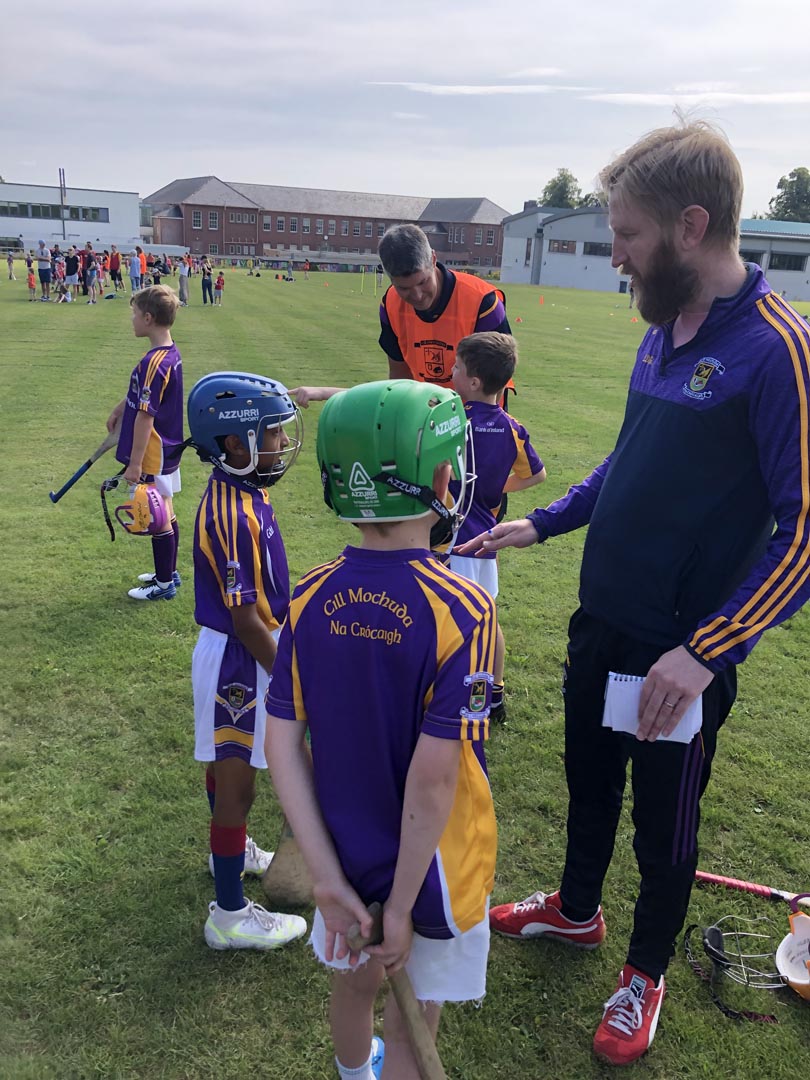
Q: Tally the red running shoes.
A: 2